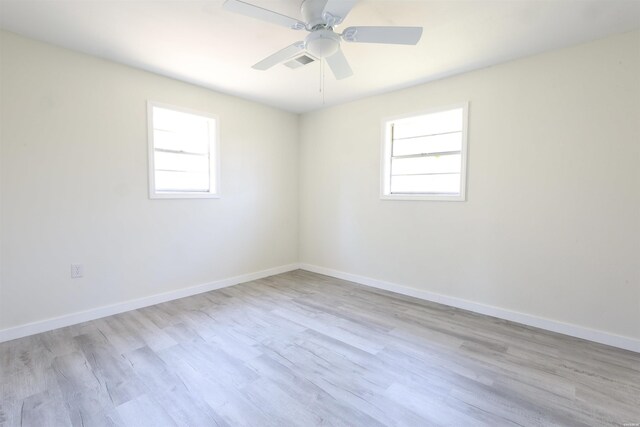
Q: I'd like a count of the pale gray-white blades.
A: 5